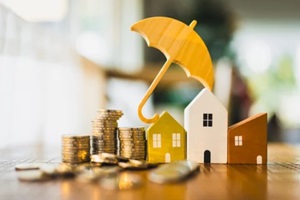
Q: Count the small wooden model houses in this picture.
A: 3